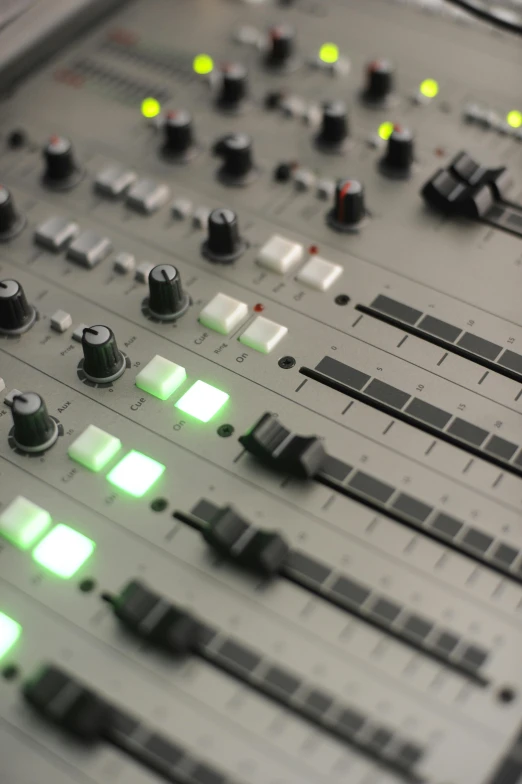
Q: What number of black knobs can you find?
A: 15